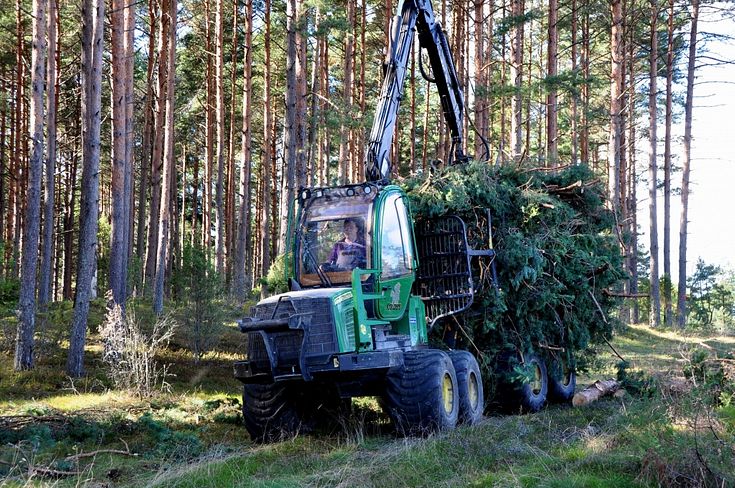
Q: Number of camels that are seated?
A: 0